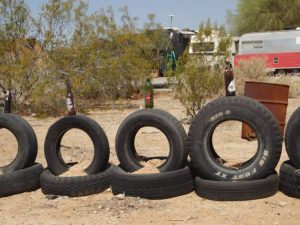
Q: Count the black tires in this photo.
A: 10